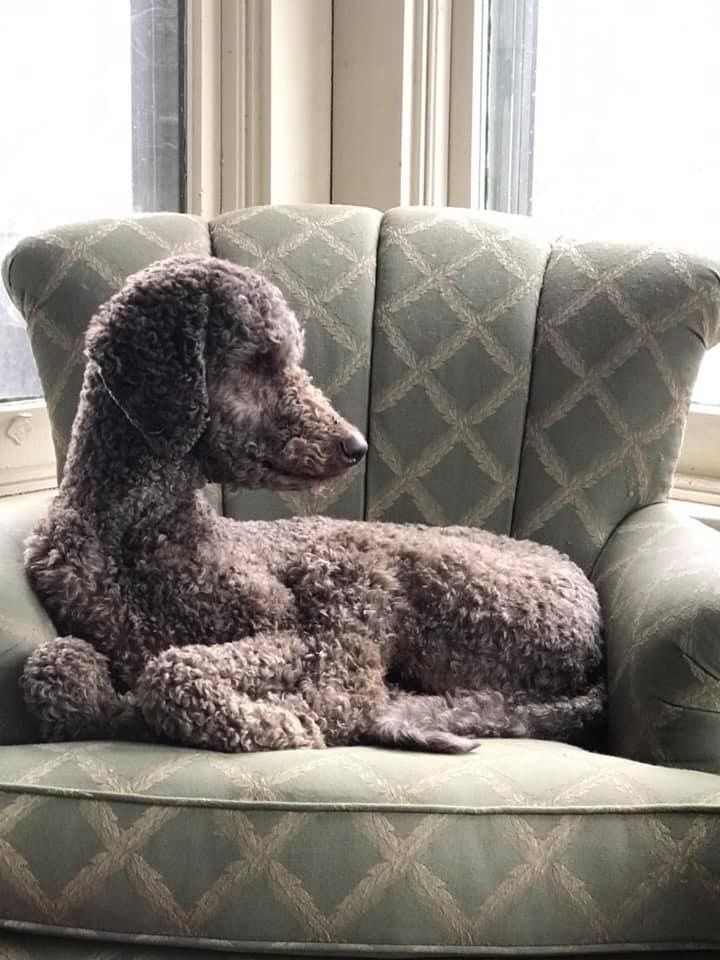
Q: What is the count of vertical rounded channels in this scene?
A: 4